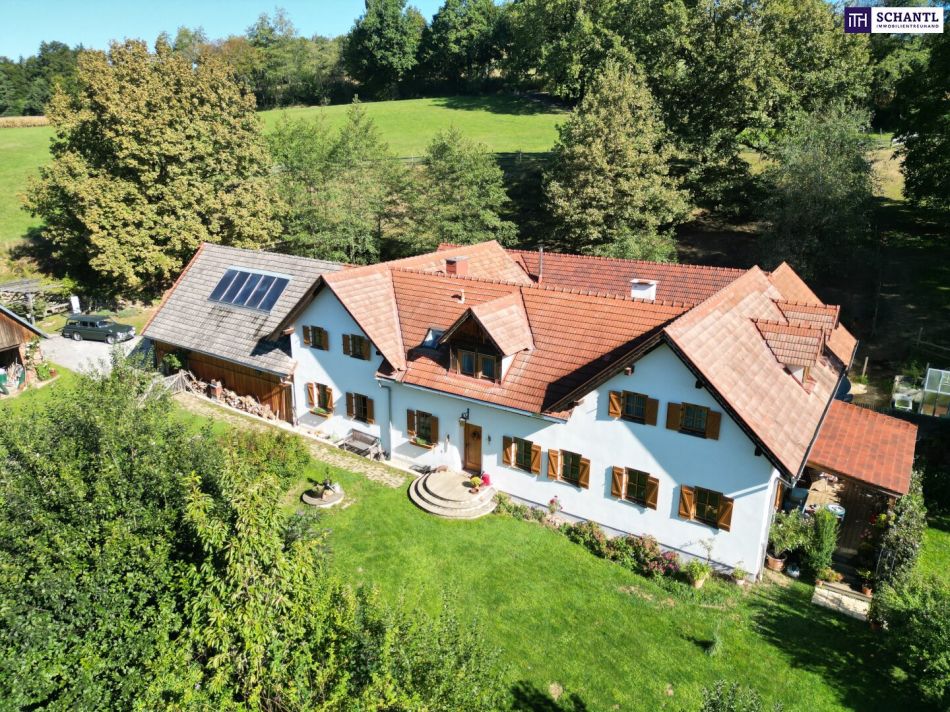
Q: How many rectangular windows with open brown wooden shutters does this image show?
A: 11